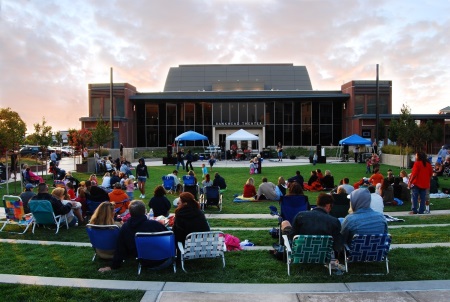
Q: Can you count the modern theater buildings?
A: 1